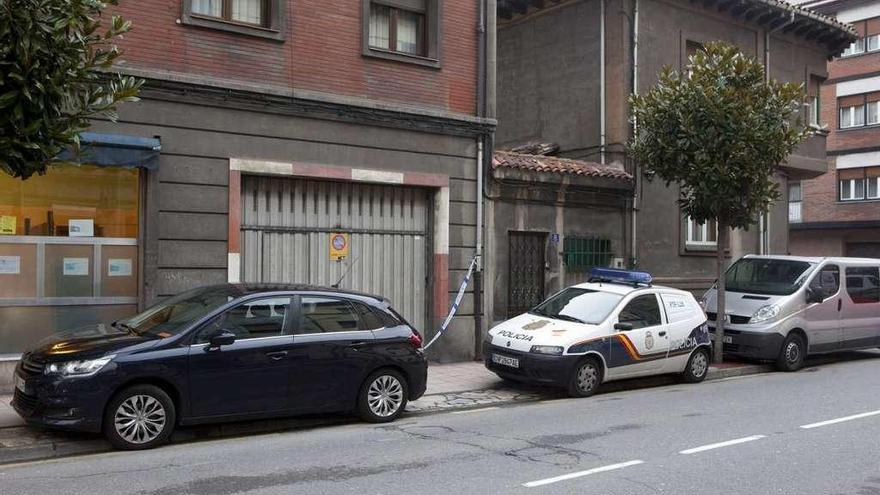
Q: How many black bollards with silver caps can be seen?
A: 0